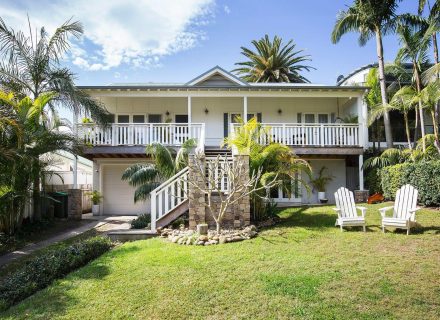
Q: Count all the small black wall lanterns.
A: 3